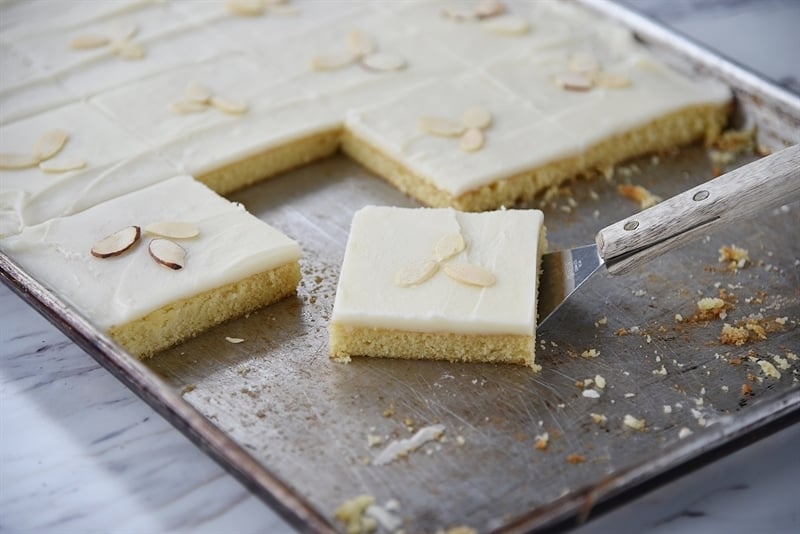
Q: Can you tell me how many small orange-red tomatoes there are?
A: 0